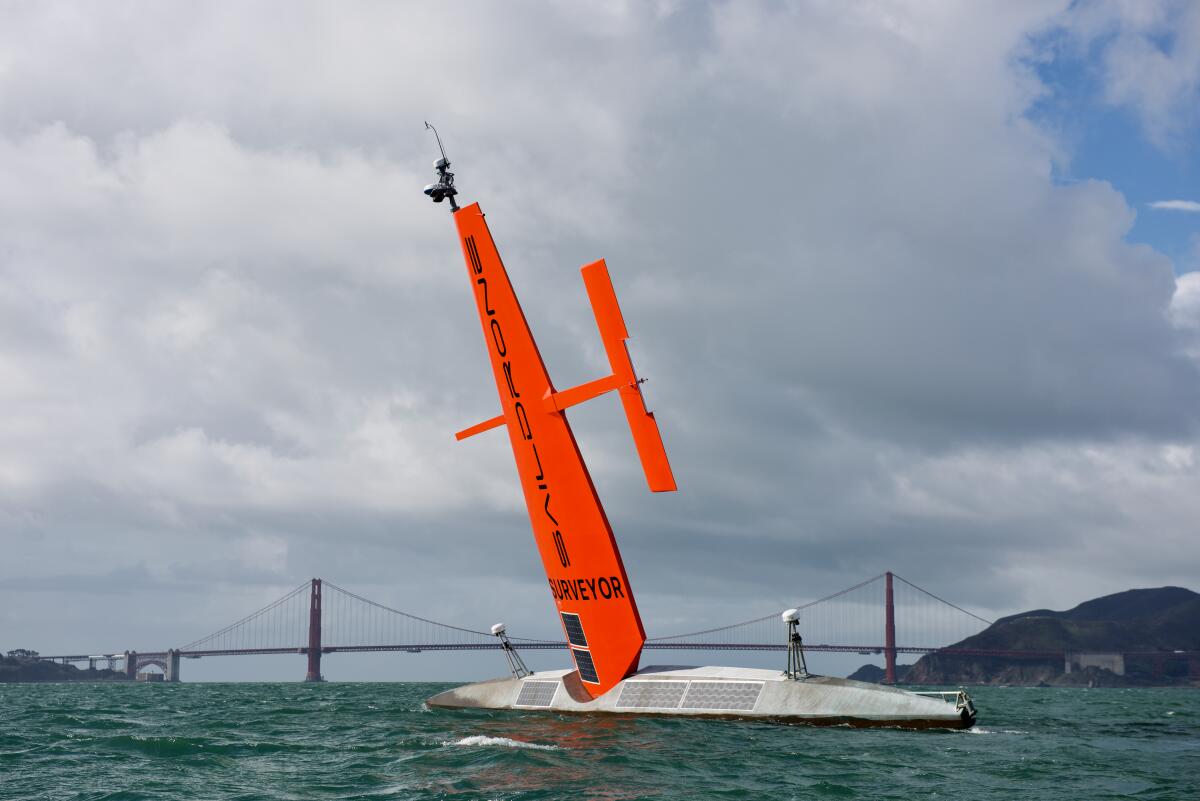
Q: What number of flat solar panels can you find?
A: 5